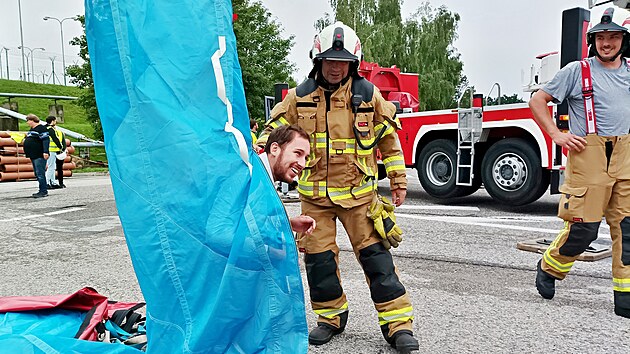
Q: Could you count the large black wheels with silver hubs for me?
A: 2